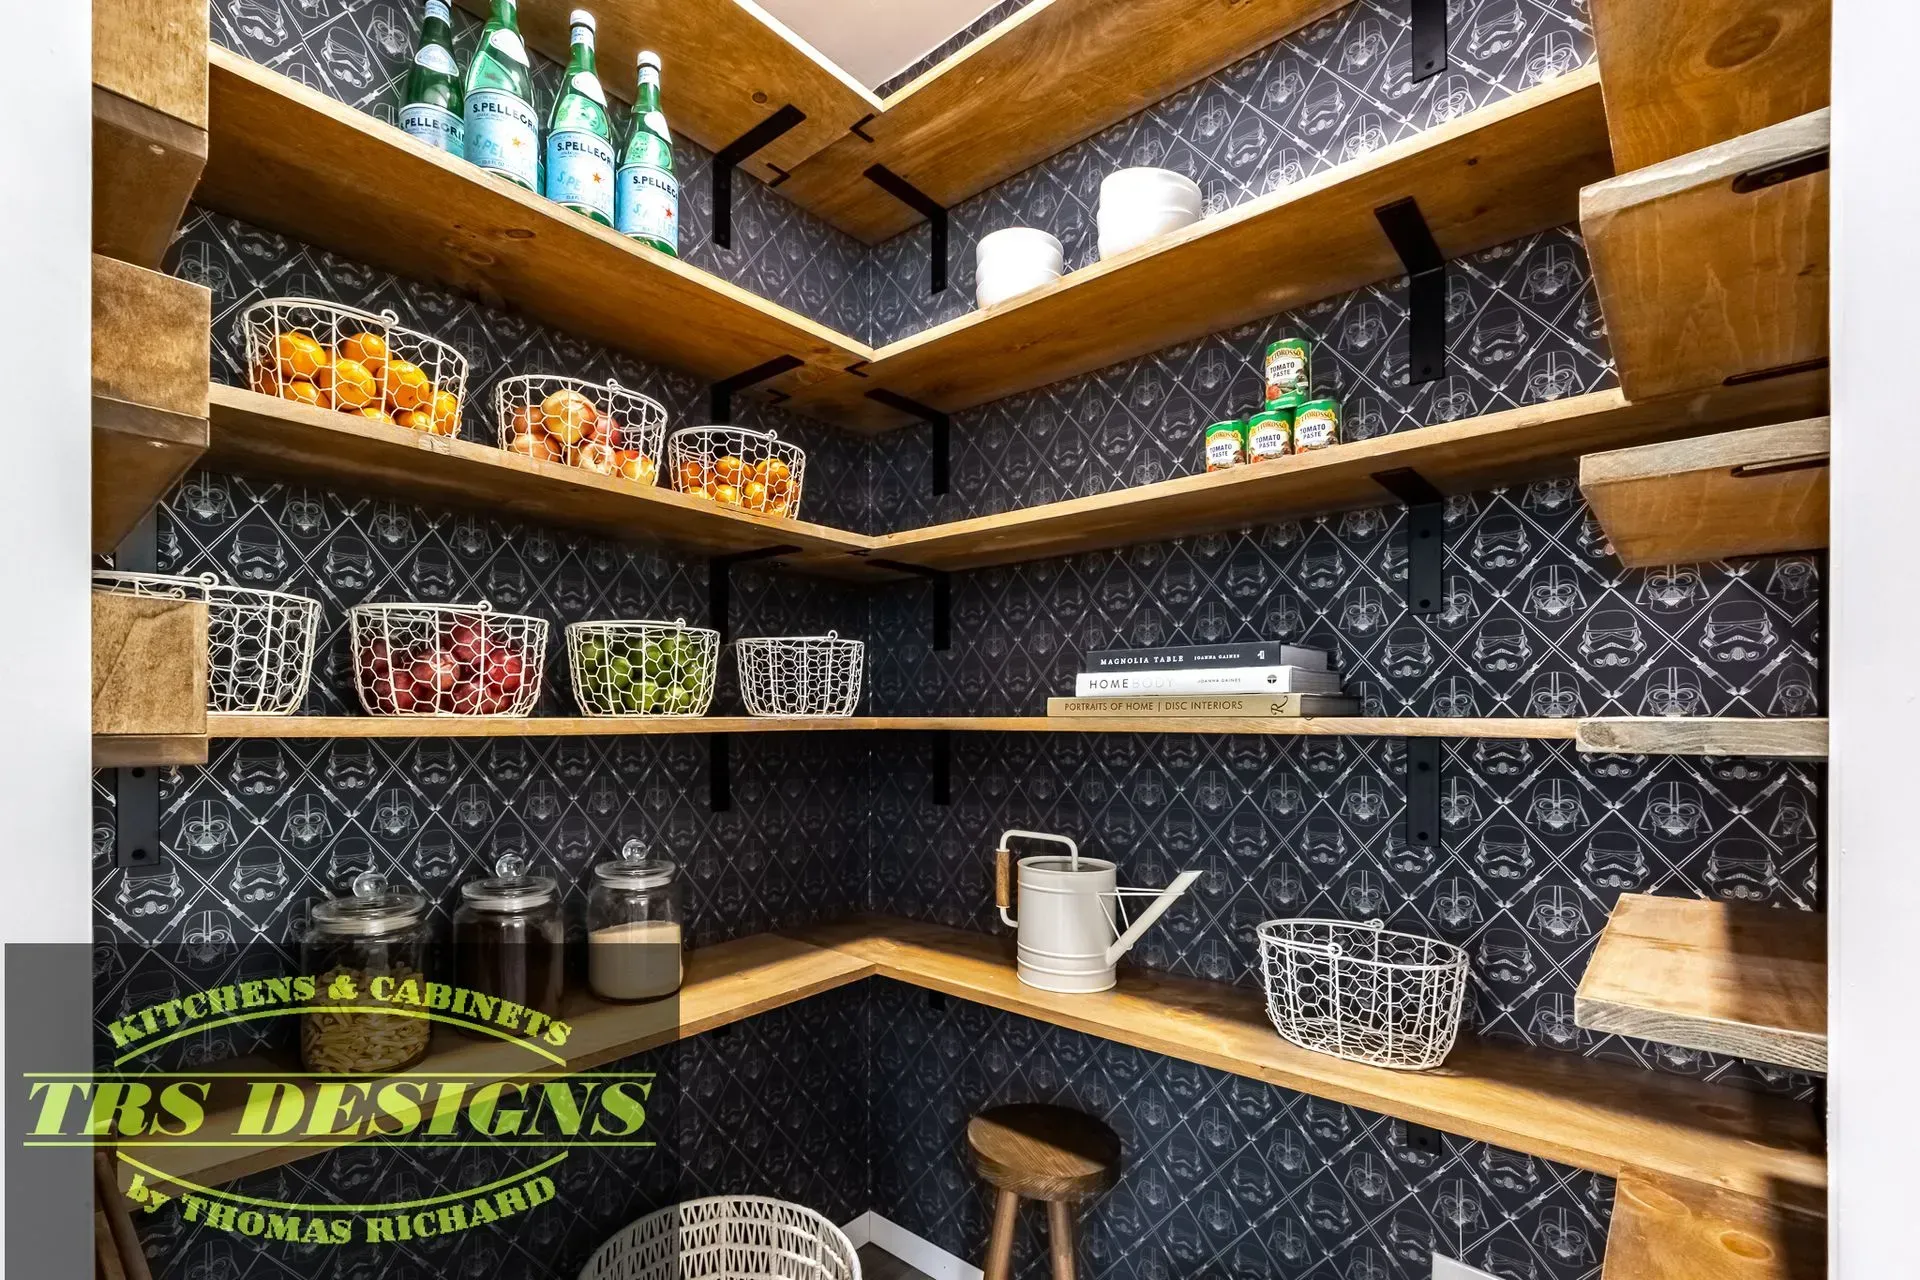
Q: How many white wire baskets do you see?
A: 8